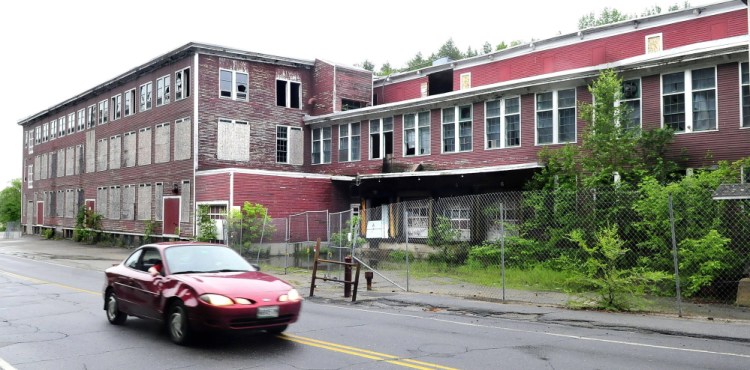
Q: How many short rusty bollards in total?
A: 2